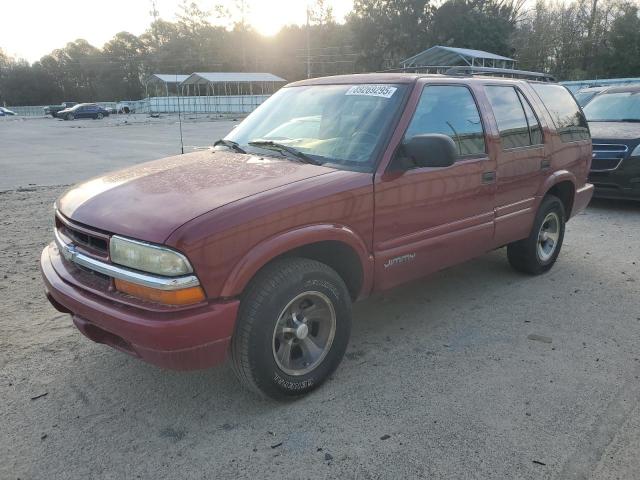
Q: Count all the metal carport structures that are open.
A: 3